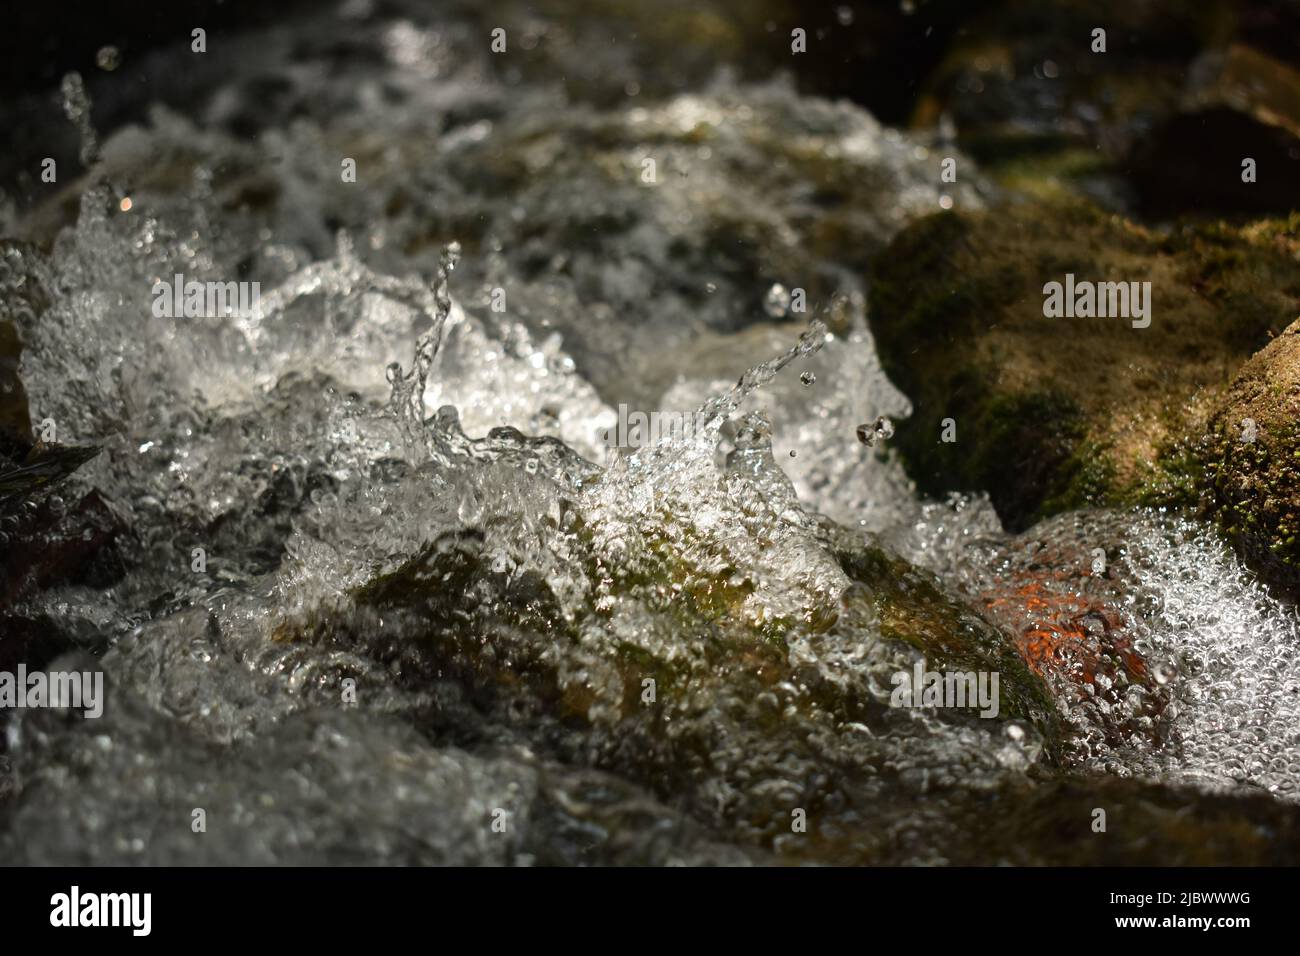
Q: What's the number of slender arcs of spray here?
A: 2